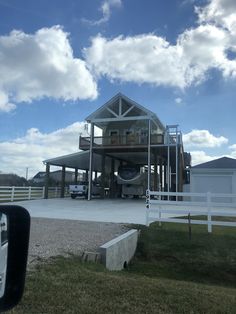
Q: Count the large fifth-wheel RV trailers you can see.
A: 1